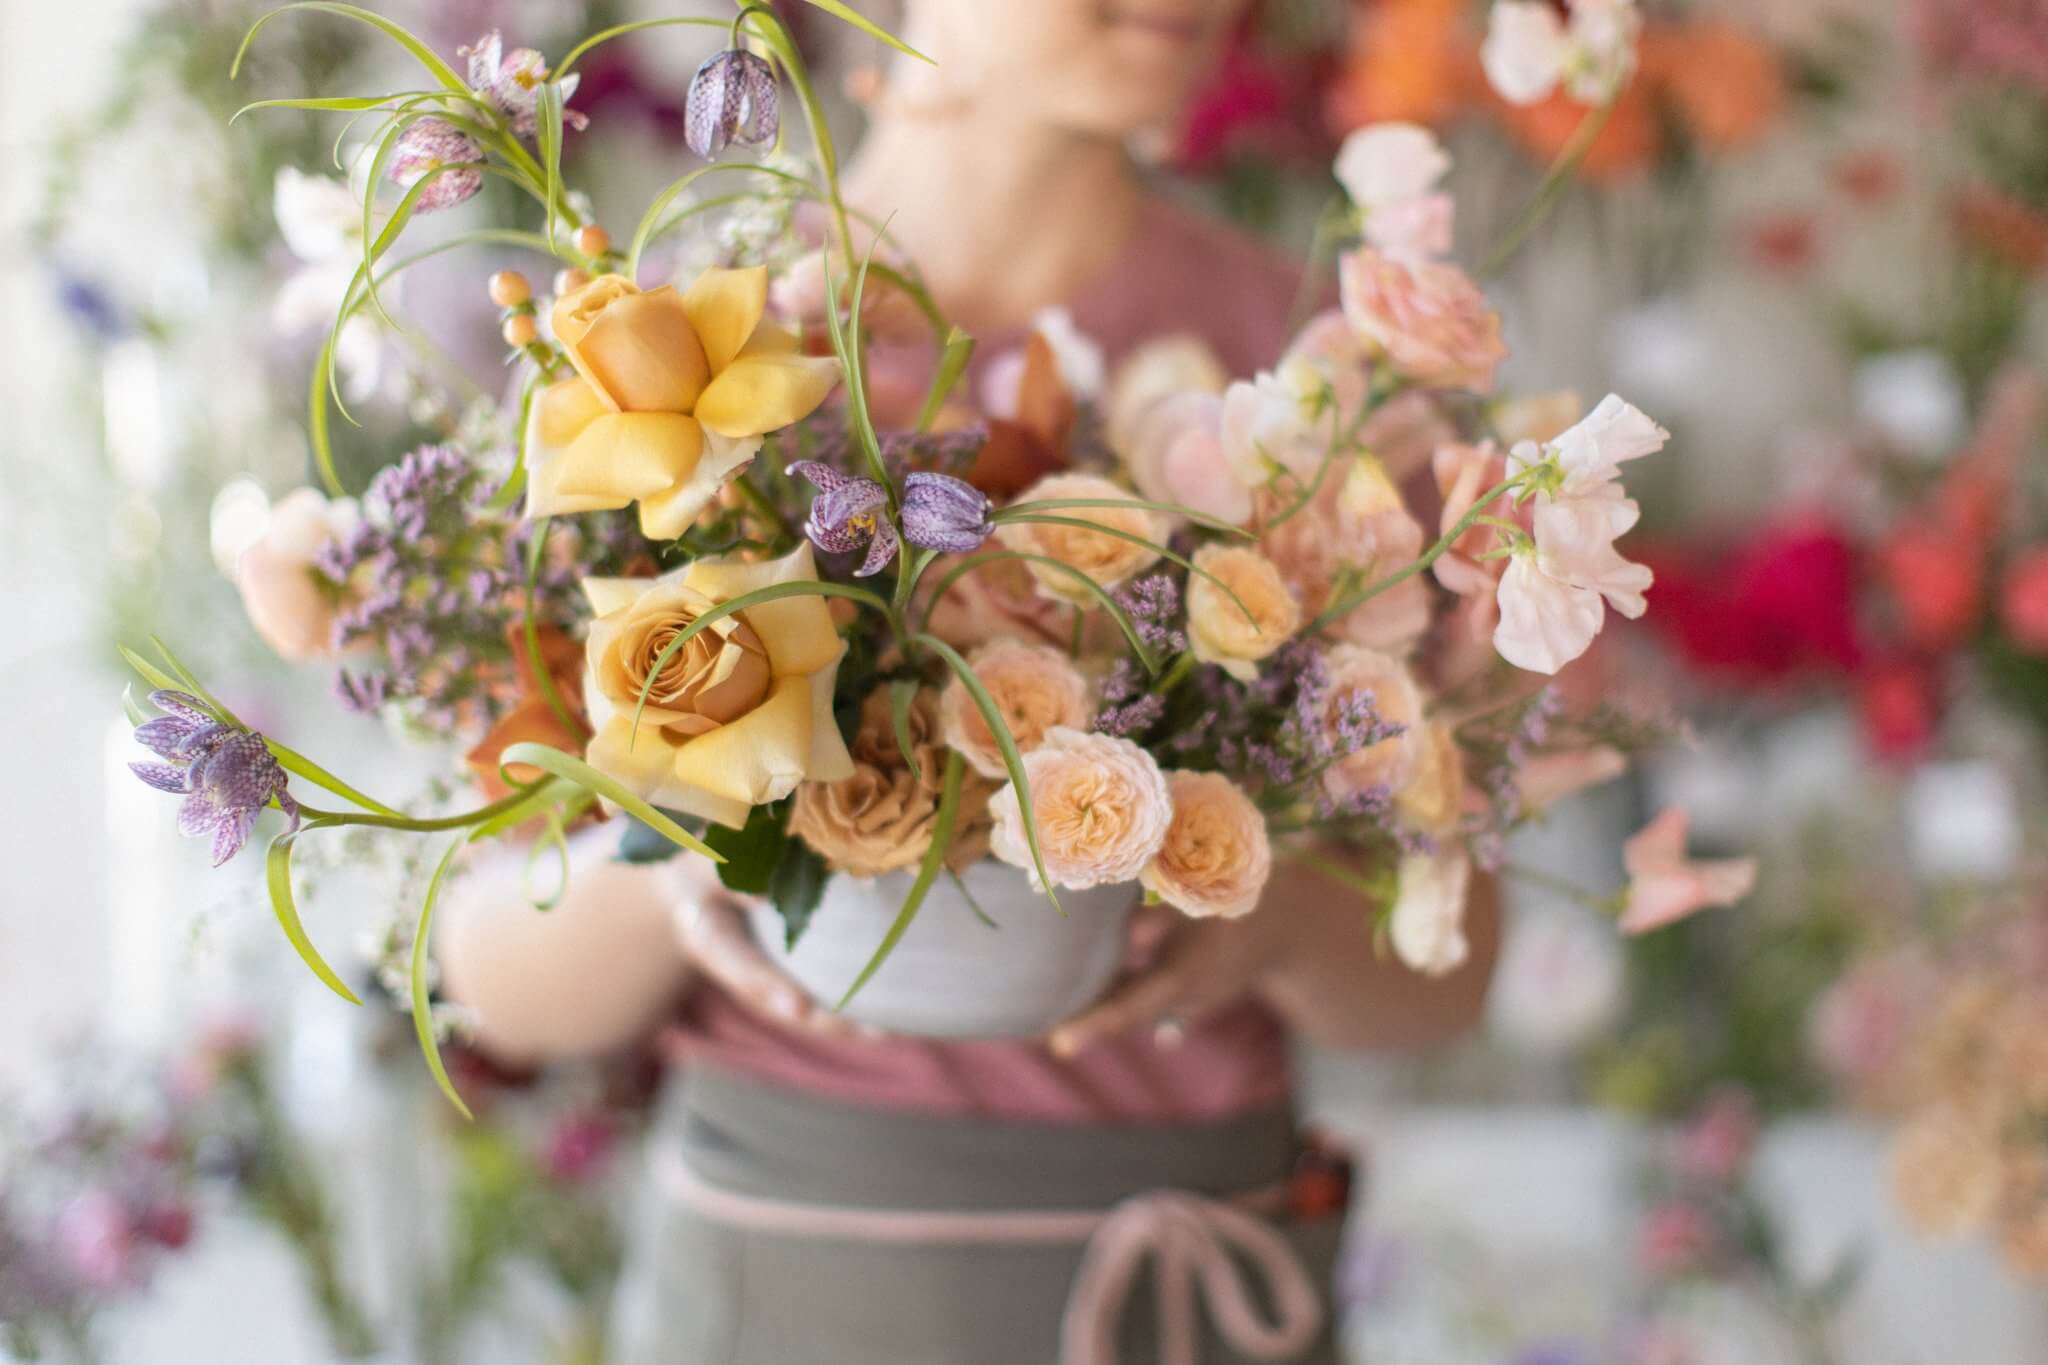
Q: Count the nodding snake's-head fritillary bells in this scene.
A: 6